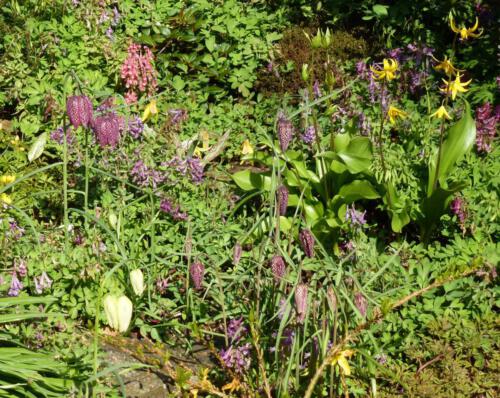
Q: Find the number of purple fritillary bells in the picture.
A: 11